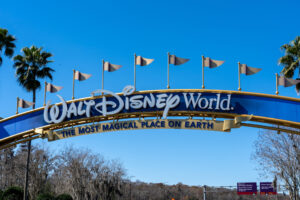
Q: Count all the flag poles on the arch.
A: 9